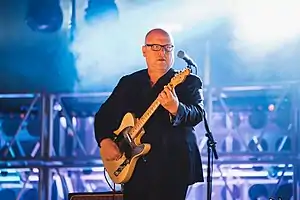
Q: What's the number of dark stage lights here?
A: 2